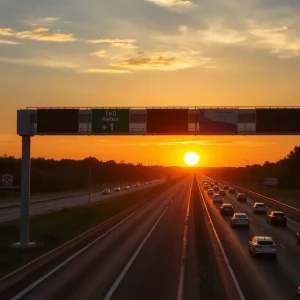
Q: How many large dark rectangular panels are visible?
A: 3